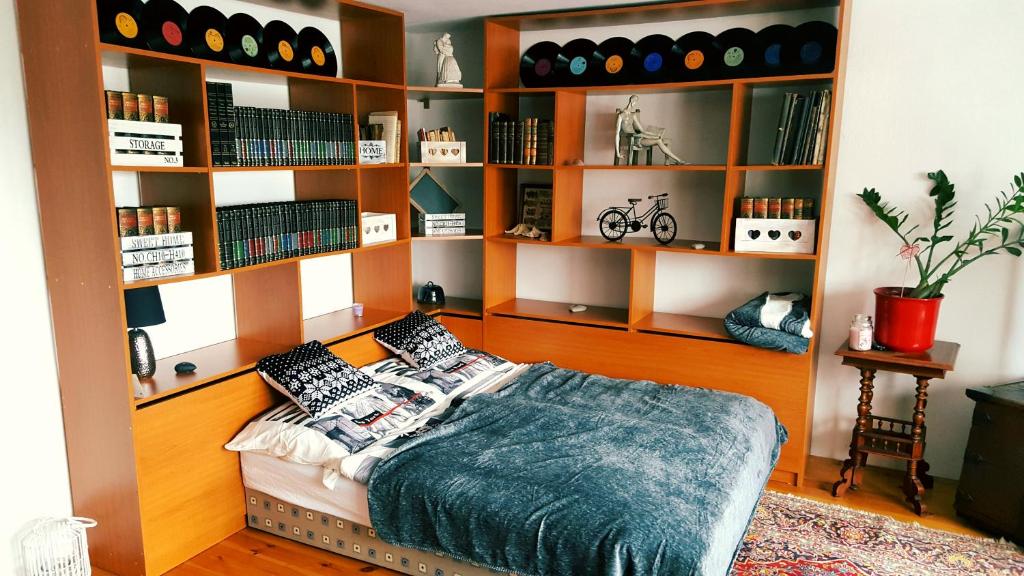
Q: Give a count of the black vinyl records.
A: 14